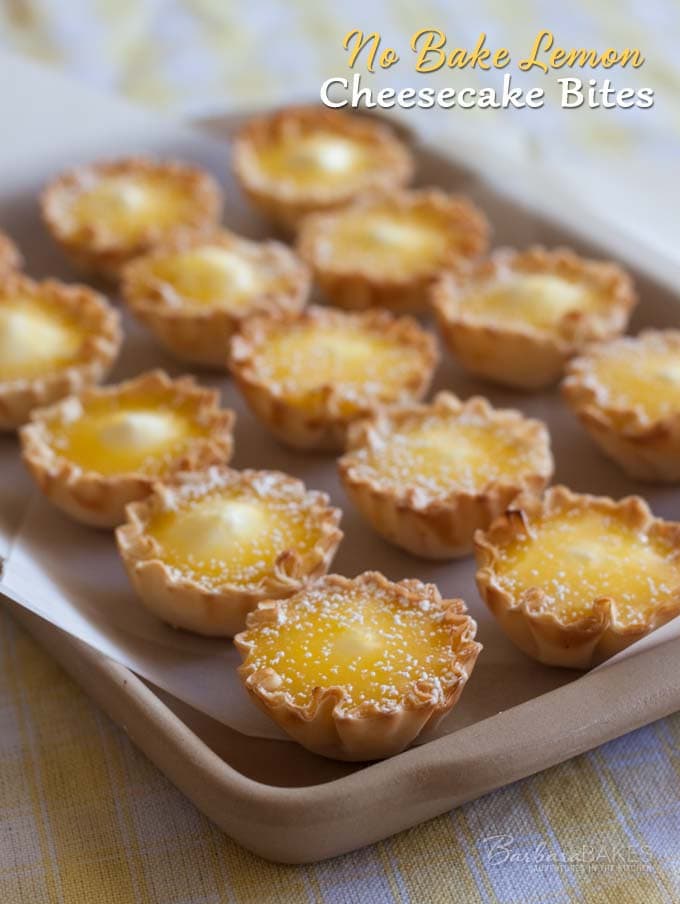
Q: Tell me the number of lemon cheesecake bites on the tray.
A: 14